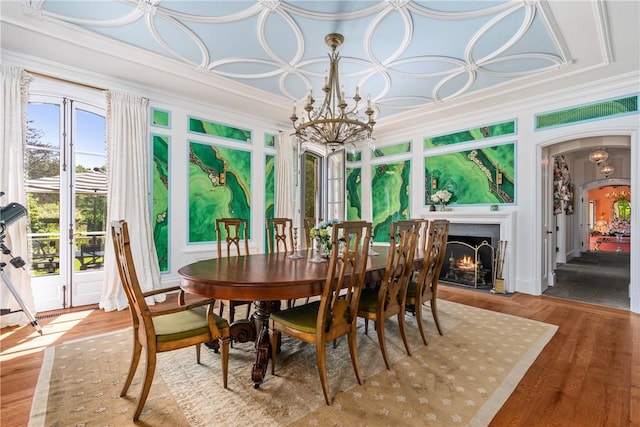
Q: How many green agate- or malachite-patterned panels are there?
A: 13